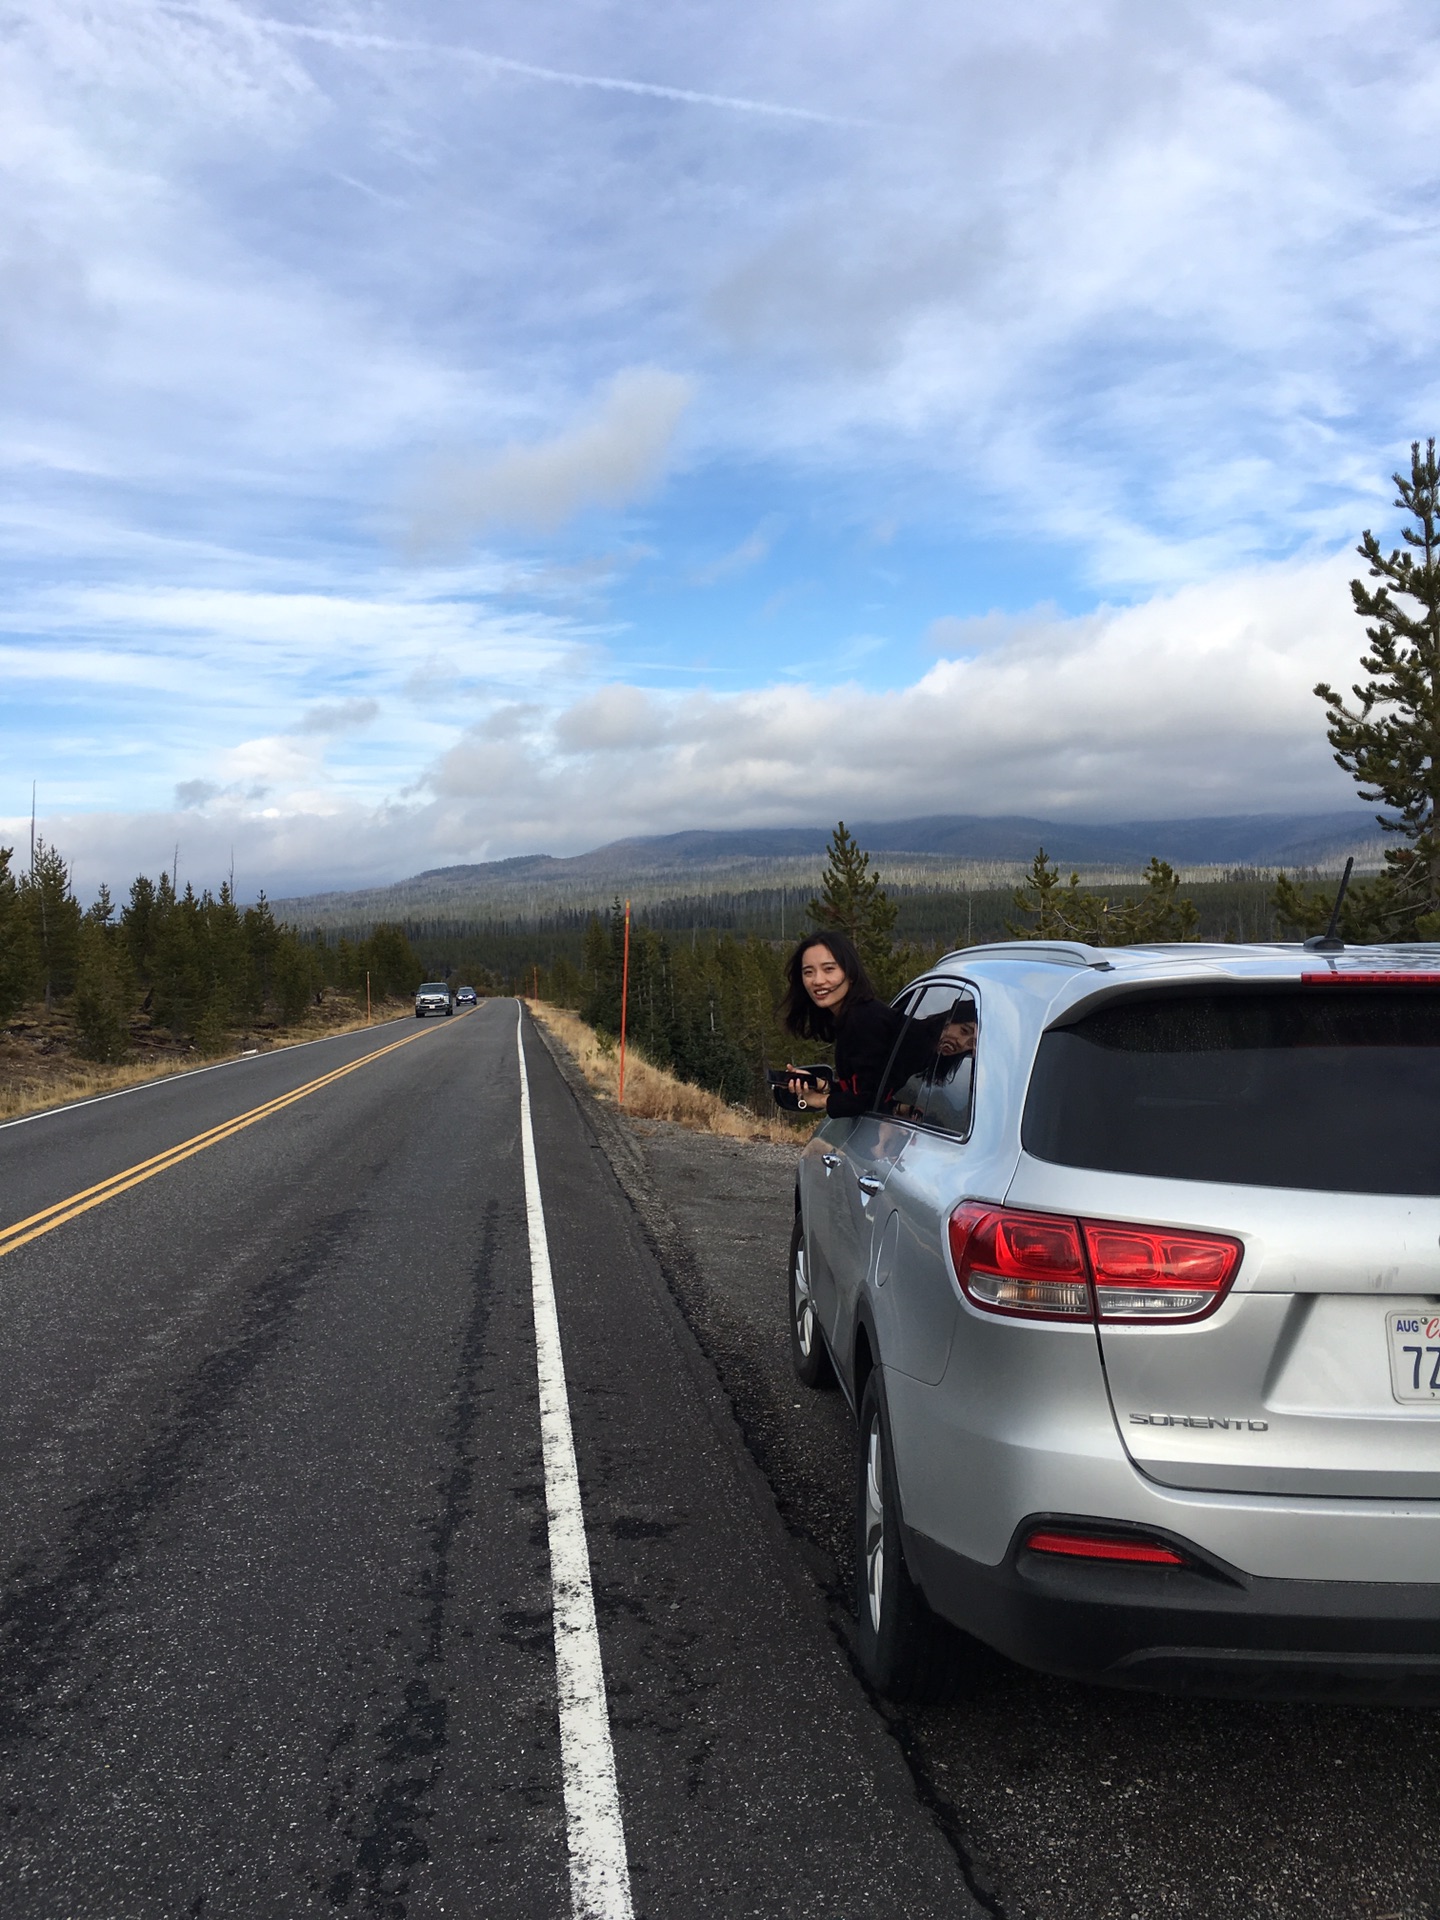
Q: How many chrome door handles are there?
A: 2